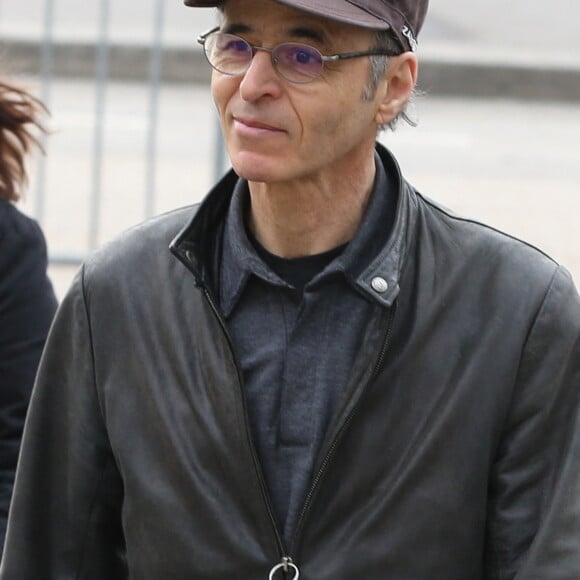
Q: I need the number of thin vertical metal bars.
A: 4